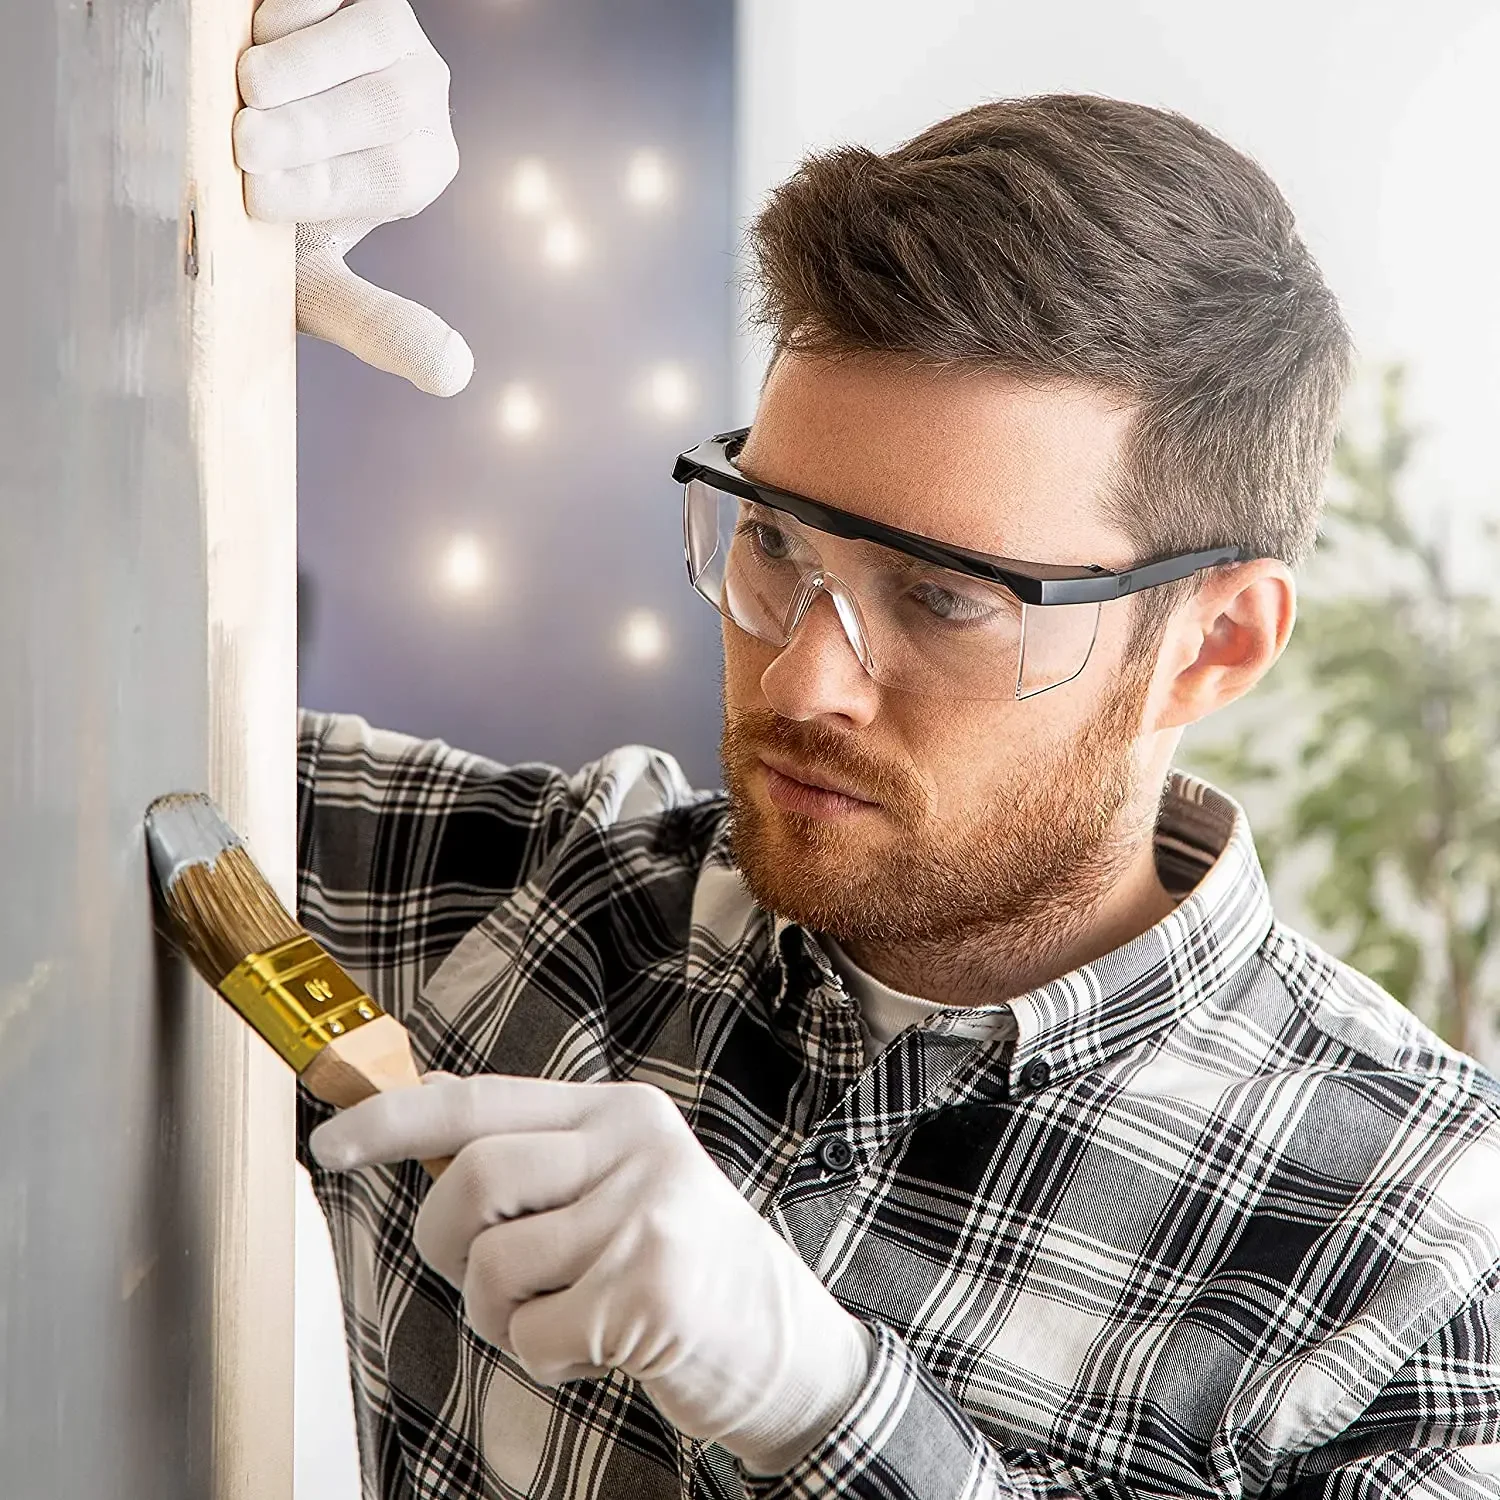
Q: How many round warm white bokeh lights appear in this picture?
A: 7